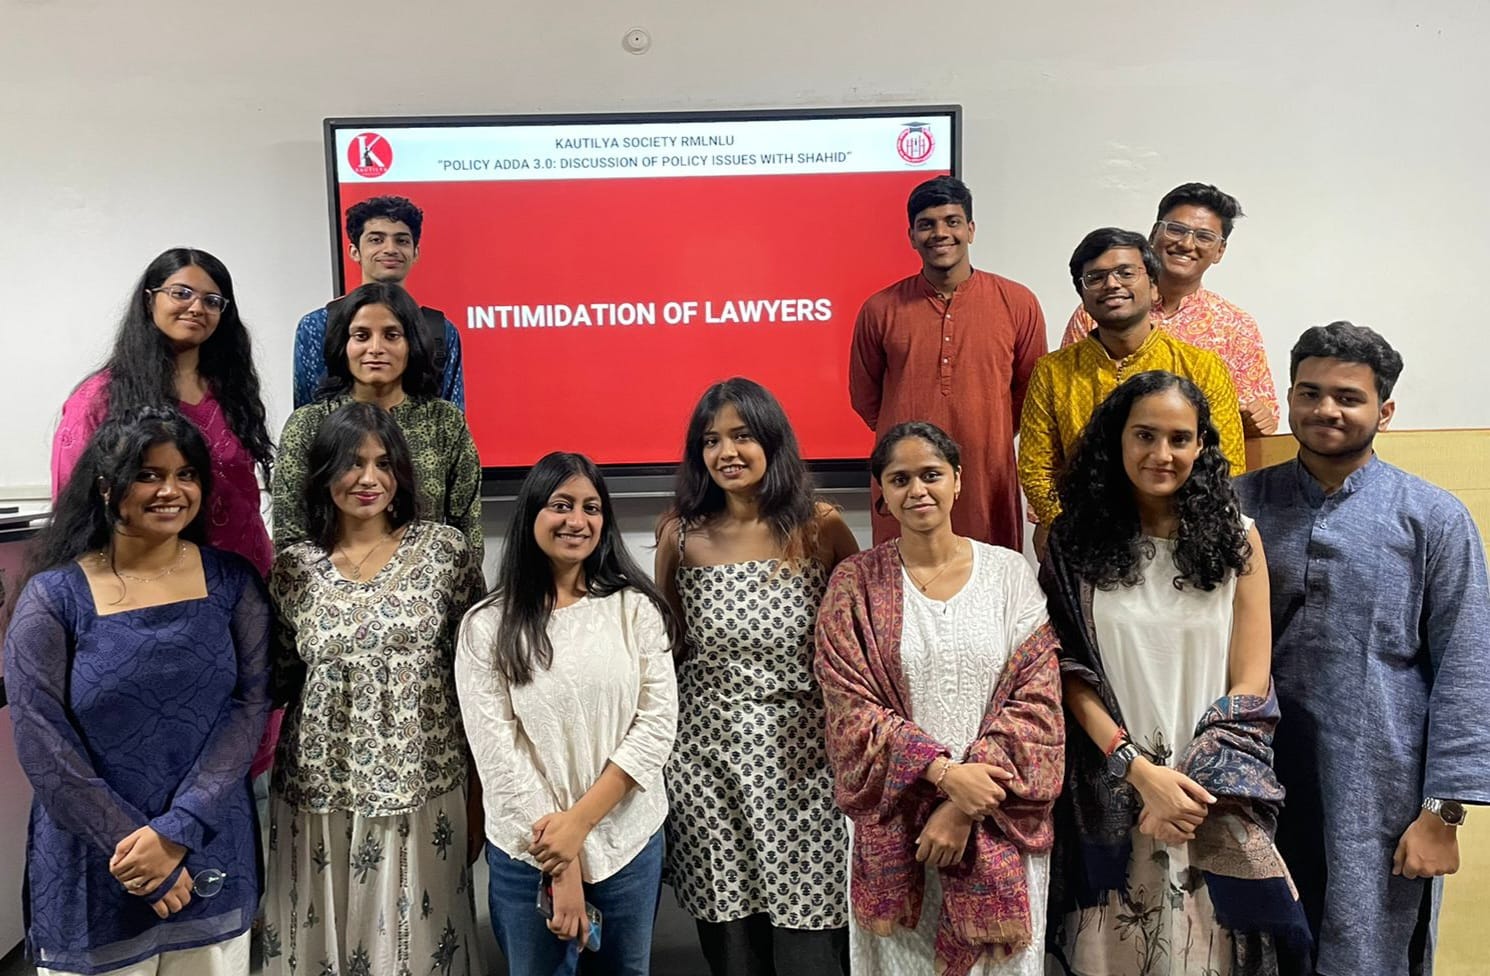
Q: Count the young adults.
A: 13